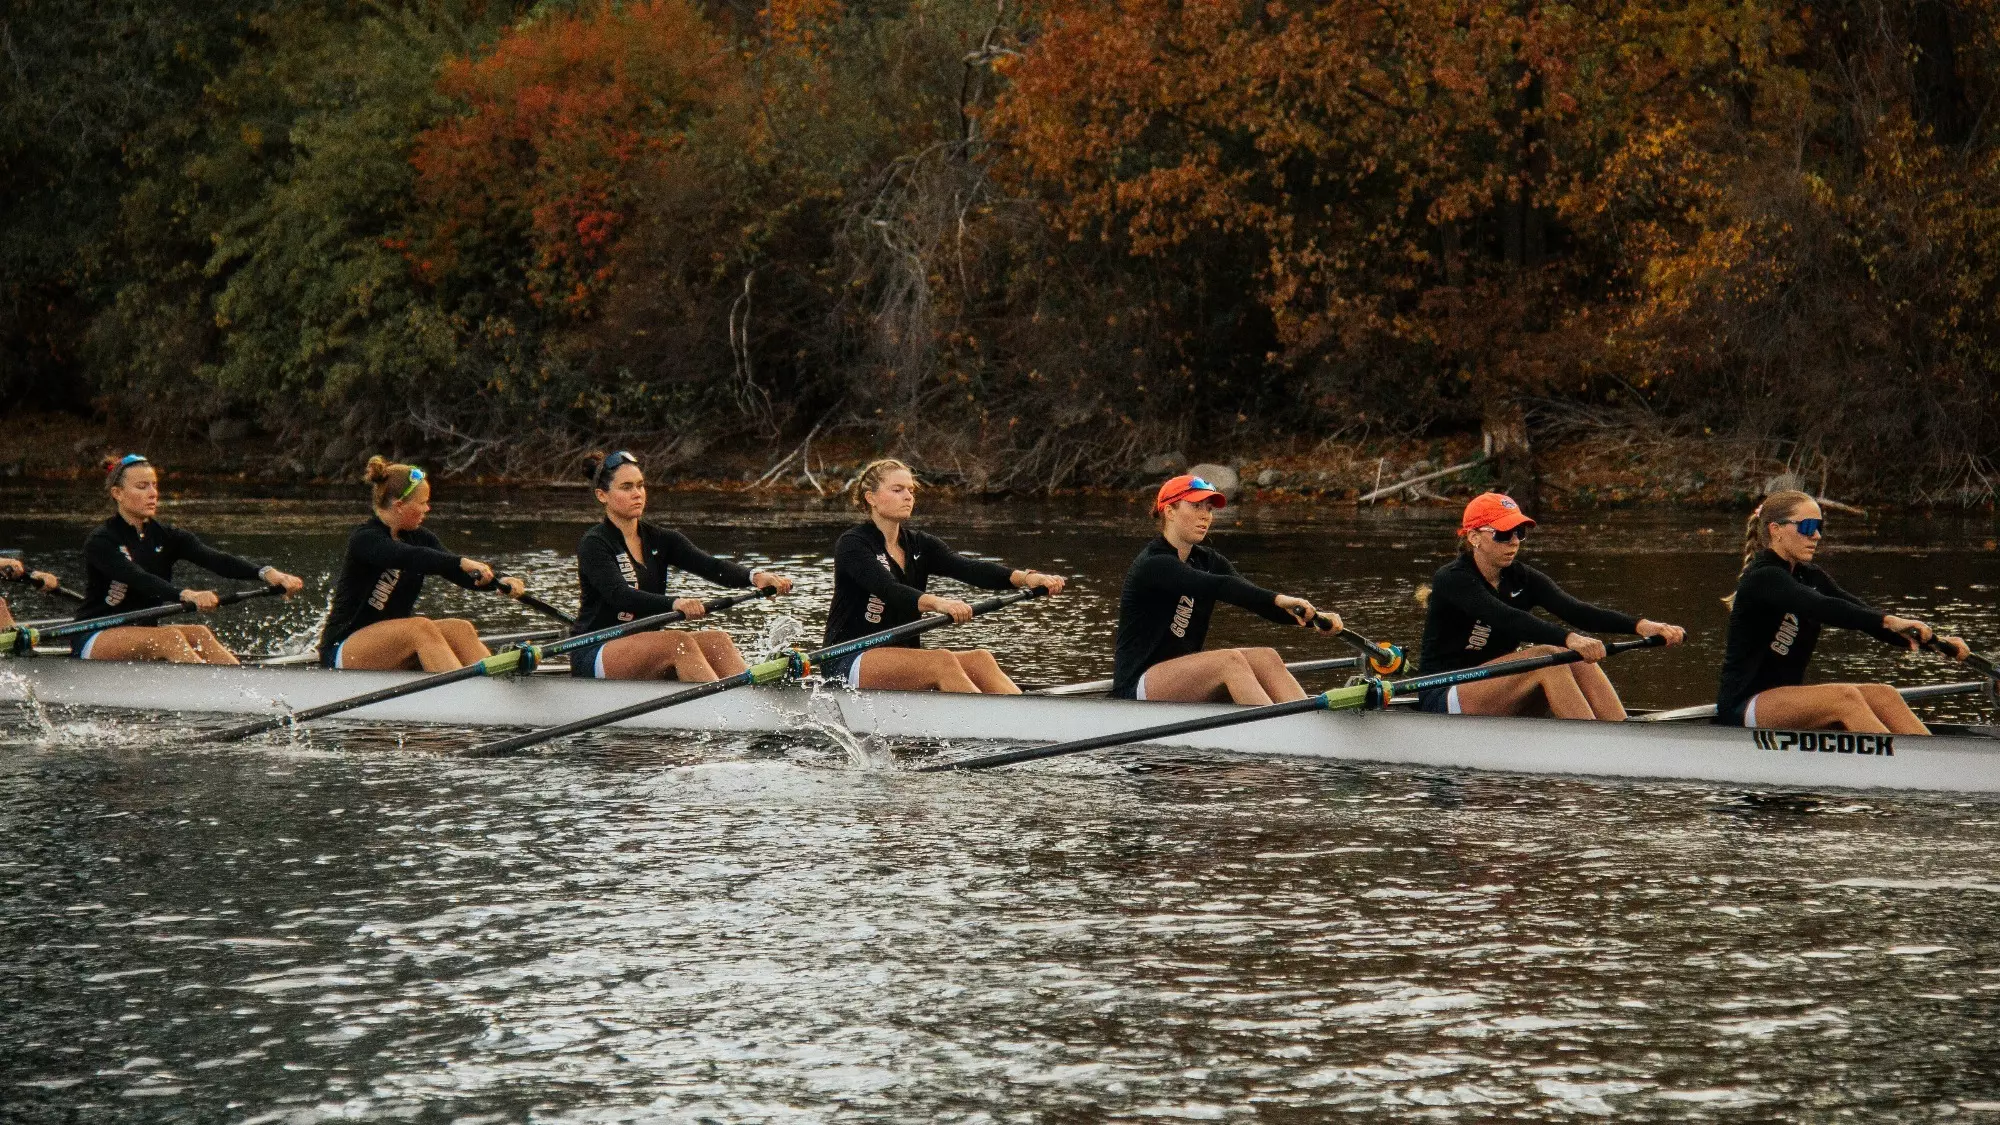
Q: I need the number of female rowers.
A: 7